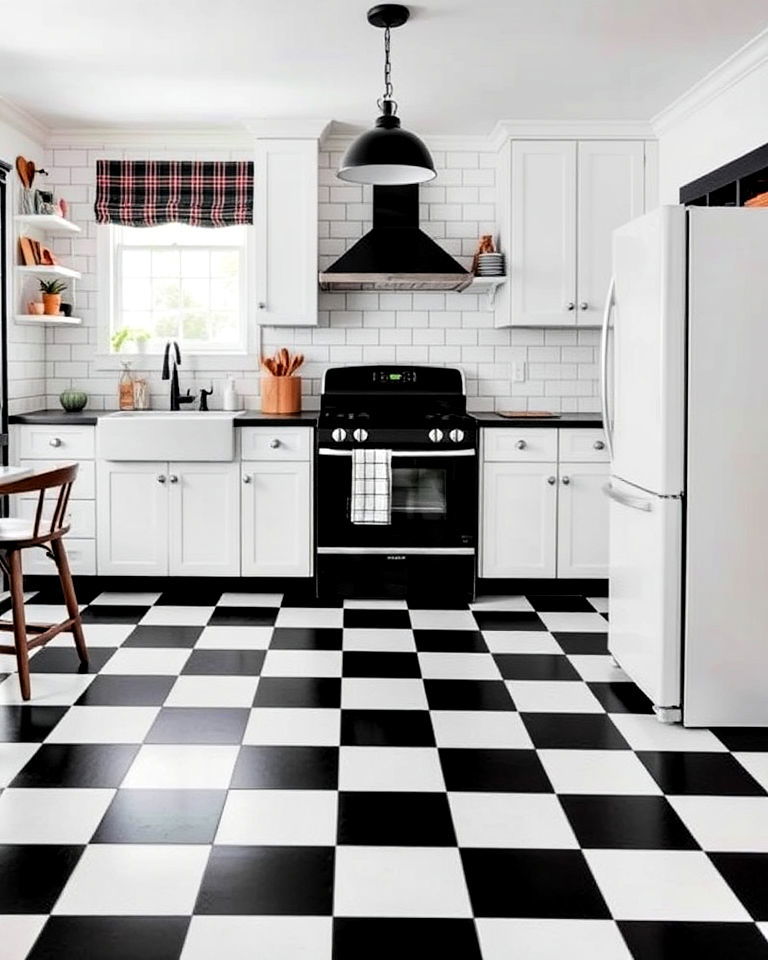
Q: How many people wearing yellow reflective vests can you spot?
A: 0